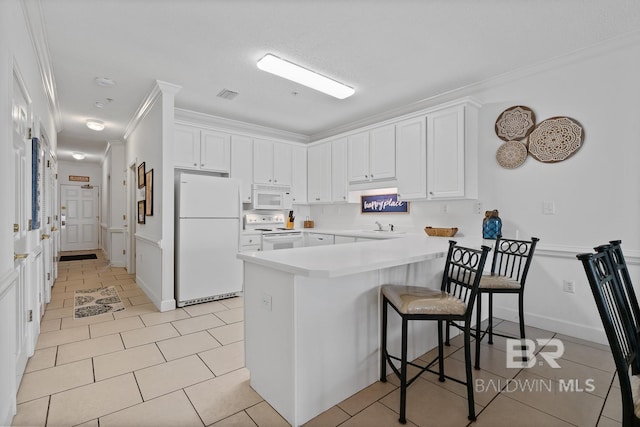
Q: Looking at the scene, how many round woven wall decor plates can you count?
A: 3